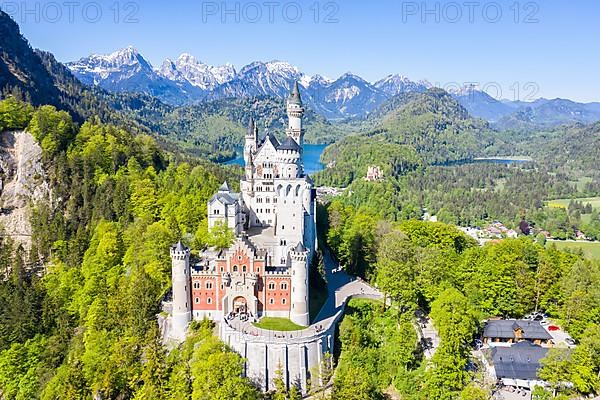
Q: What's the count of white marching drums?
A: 0